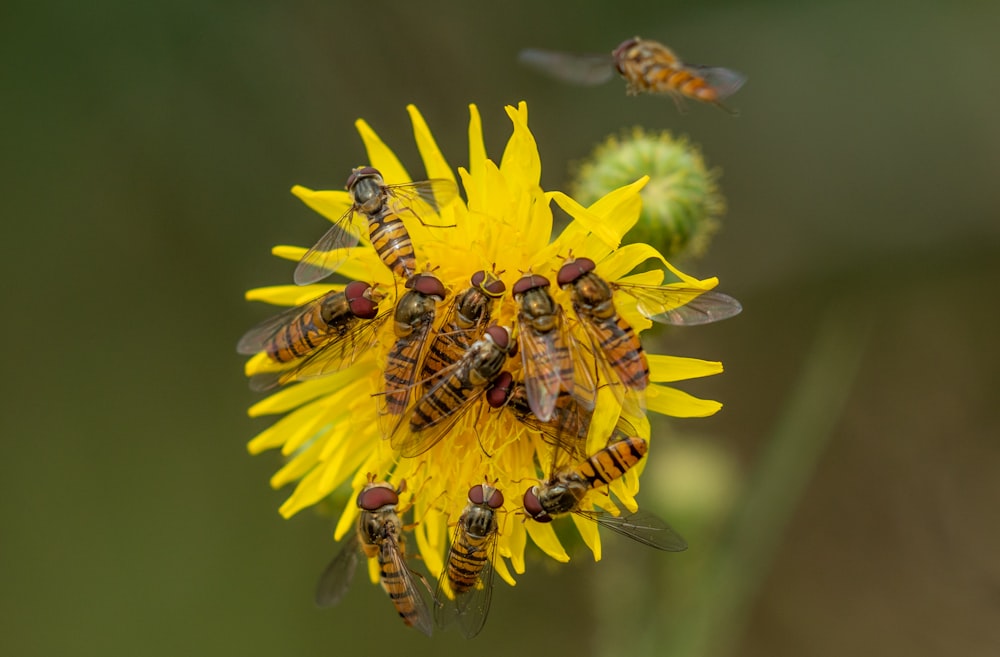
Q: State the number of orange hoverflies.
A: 12